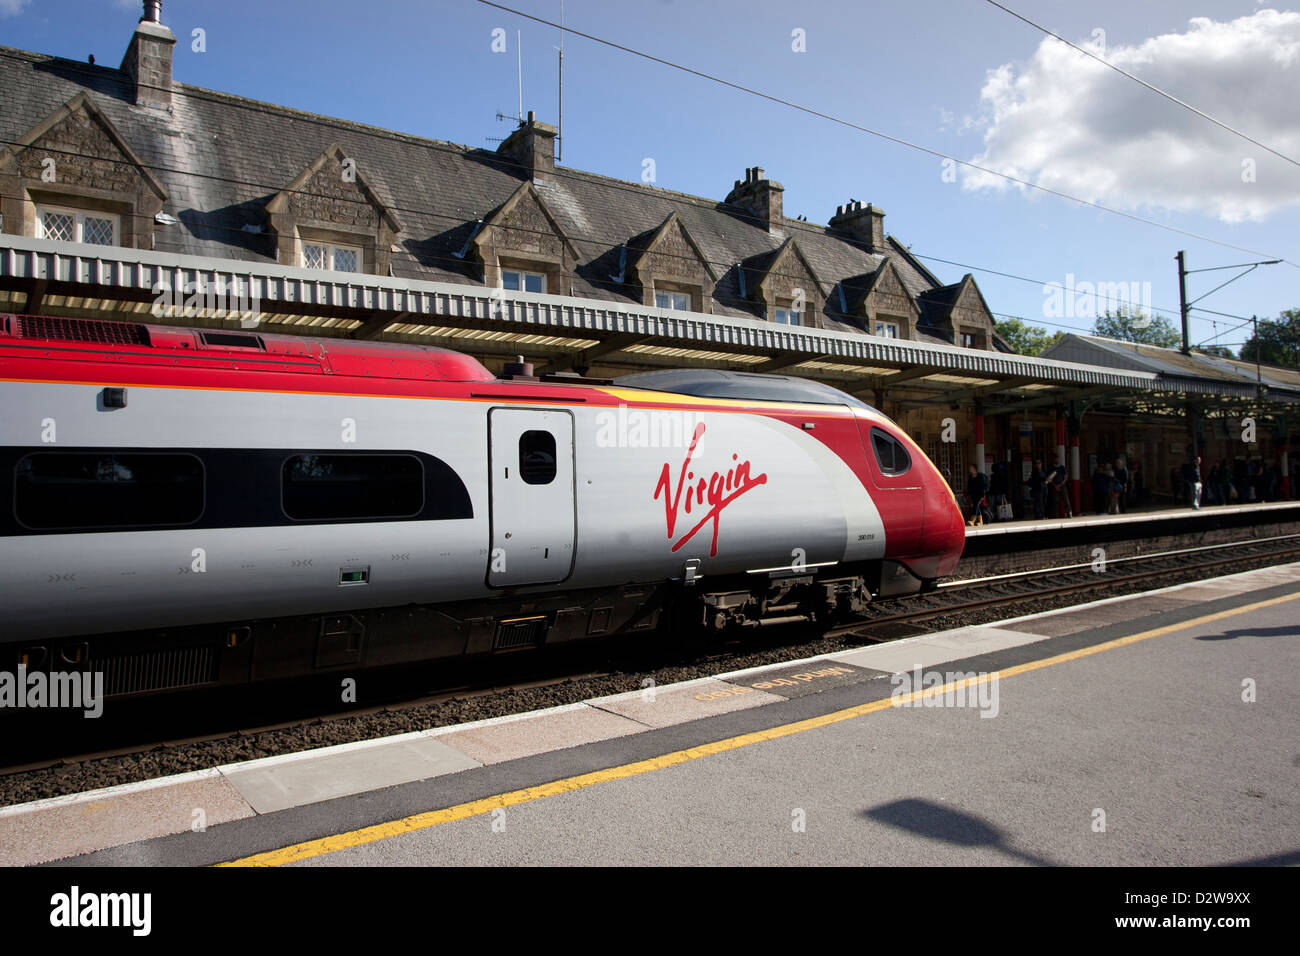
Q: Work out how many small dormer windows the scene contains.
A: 7